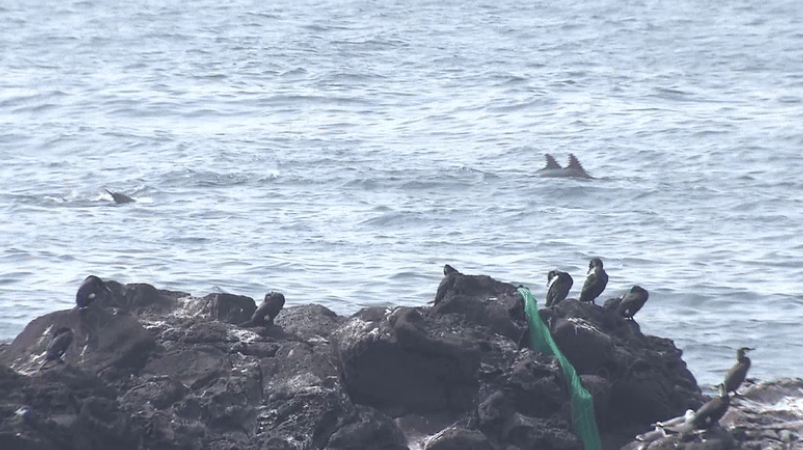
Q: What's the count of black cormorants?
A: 9